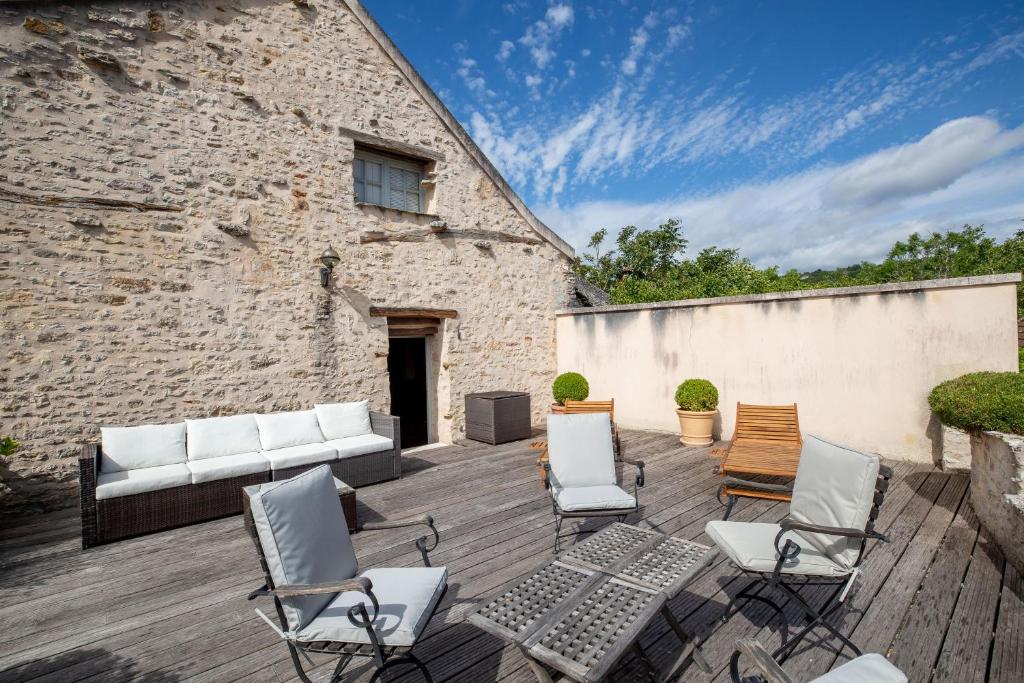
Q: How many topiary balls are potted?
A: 2